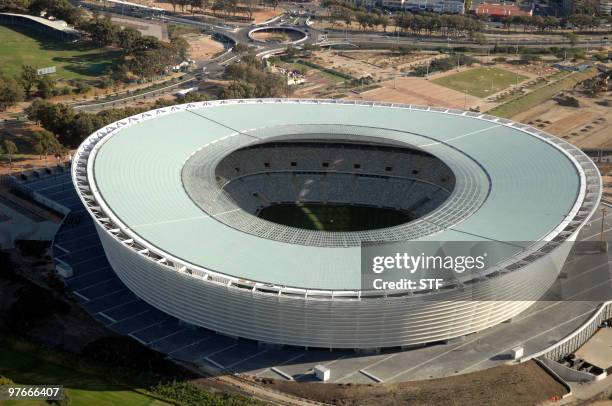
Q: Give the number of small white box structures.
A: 3